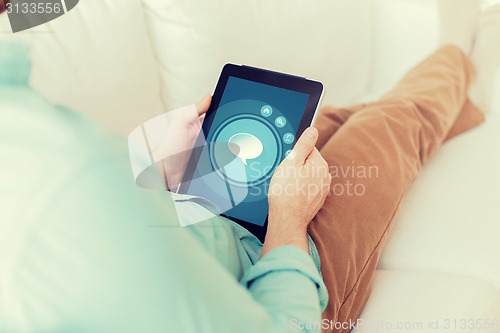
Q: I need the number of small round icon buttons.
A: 4